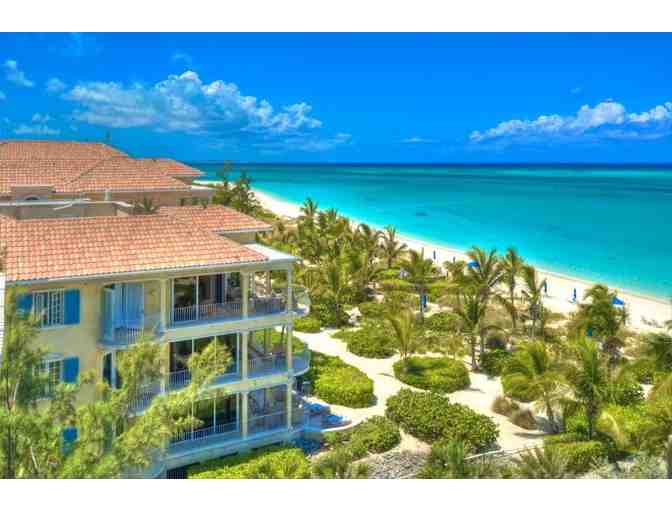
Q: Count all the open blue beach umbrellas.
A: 2